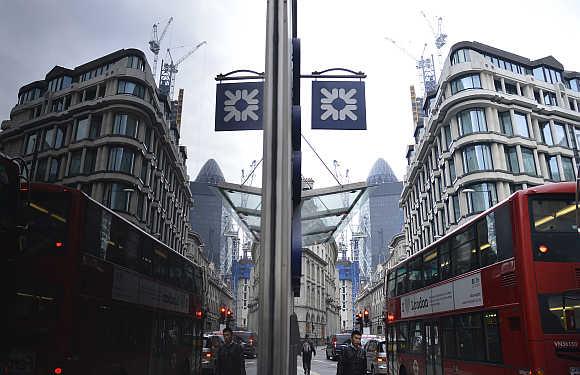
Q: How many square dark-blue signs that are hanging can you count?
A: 2